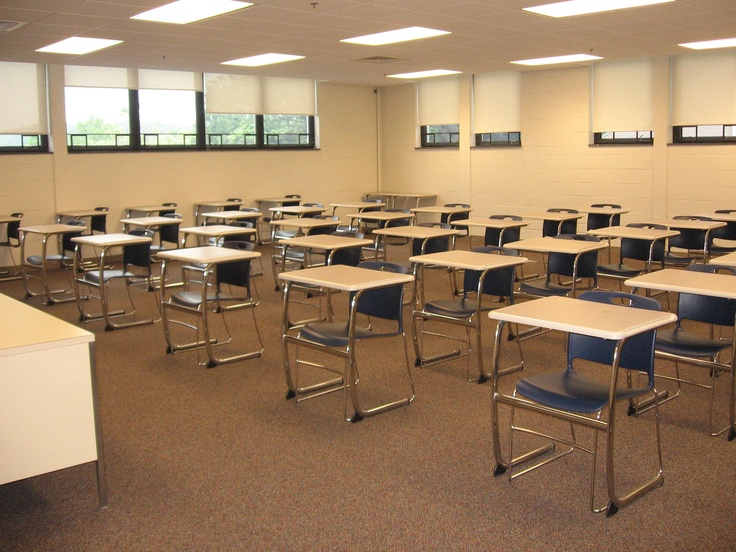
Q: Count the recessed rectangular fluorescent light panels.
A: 8